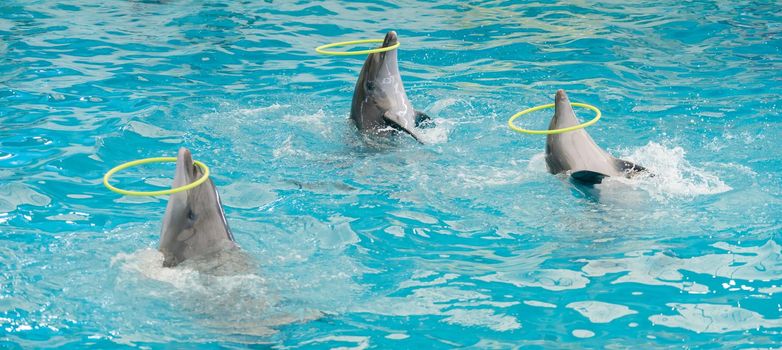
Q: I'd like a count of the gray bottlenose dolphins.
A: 3